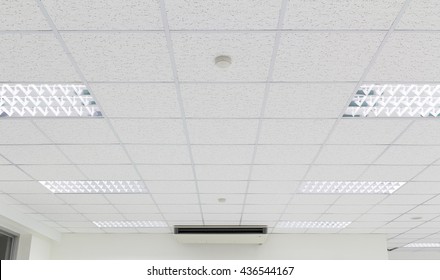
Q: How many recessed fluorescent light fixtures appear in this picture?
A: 7